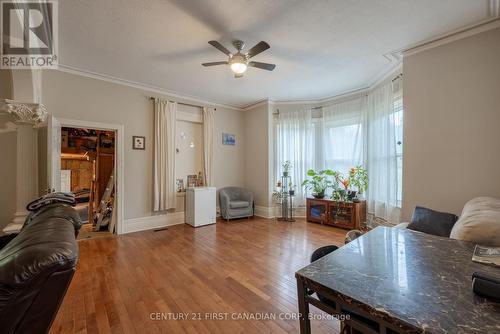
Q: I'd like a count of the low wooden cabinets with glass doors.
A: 1